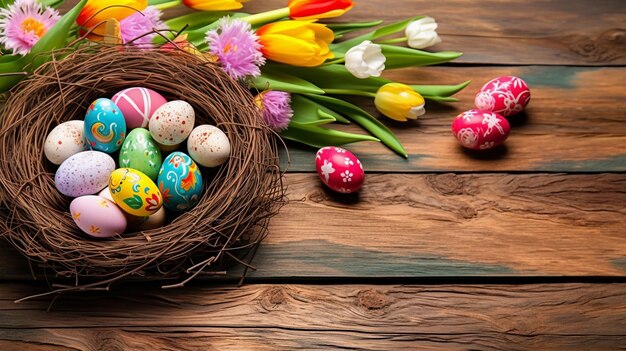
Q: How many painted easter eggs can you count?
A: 13